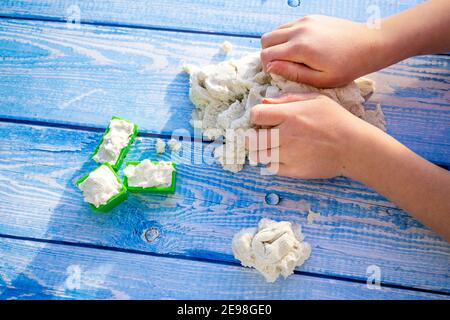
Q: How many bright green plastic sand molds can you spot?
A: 3